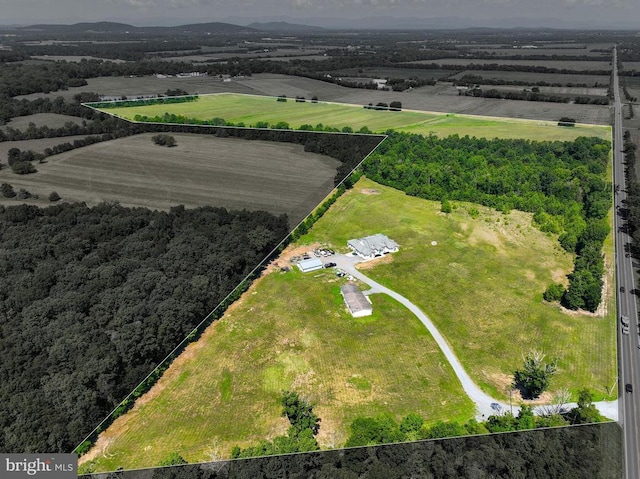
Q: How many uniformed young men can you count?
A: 0